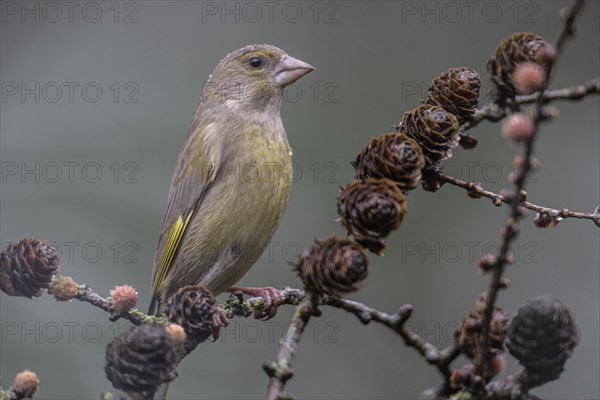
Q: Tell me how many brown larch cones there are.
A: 11